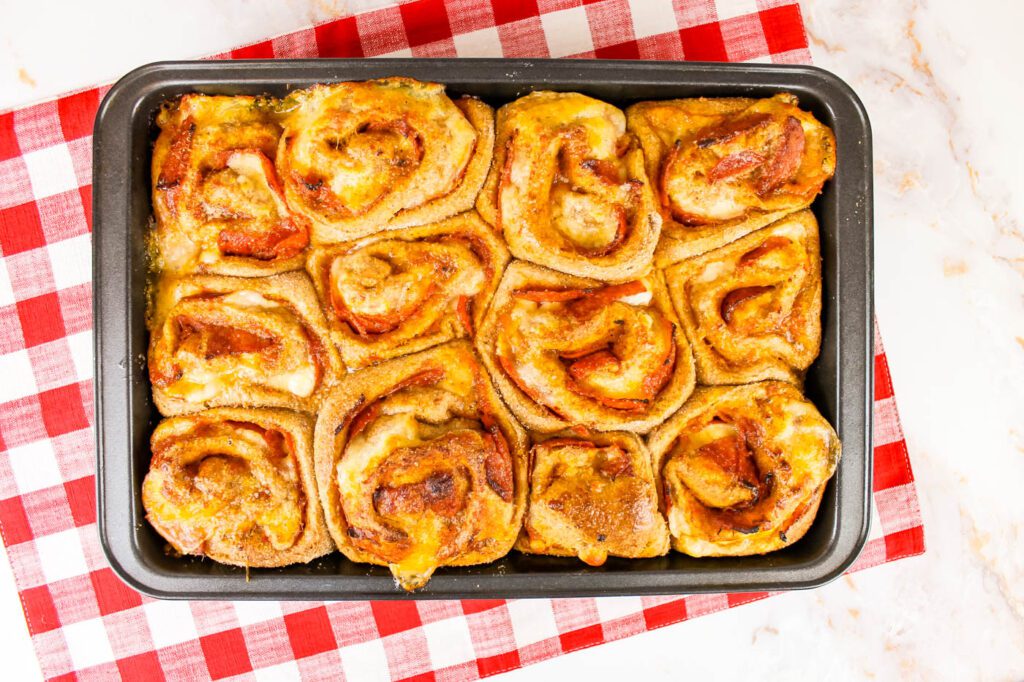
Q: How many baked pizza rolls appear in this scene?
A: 12